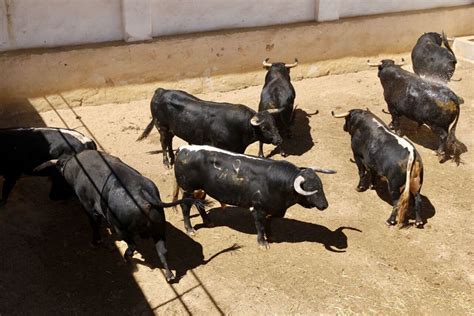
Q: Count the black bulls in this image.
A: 8